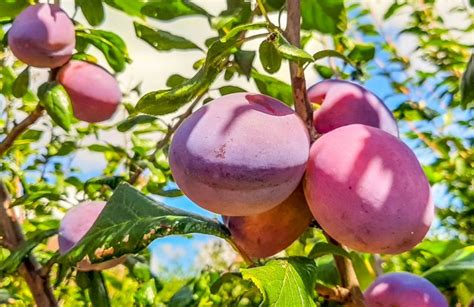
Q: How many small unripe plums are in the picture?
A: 0